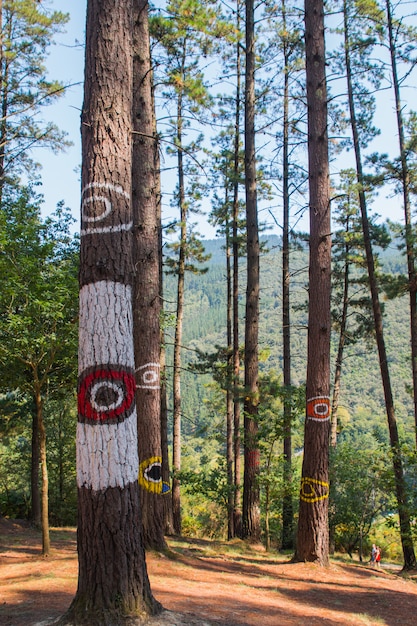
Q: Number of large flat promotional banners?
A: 0